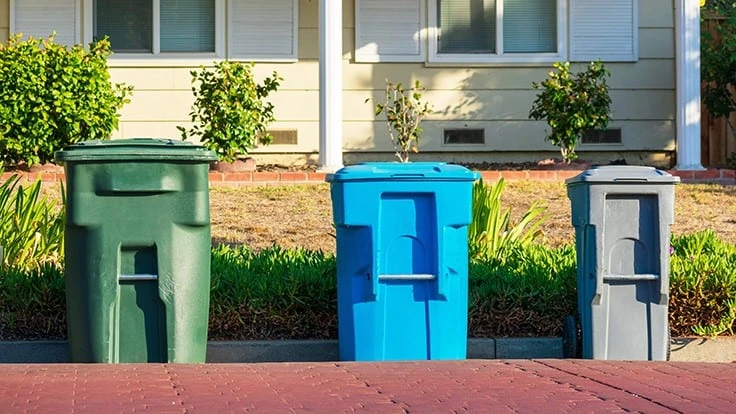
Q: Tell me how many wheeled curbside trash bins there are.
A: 3